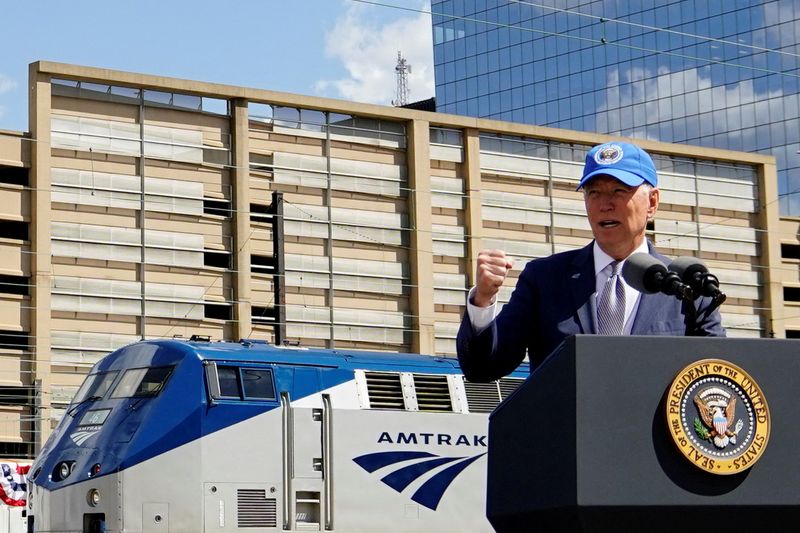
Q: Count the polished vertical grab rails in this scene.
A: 2